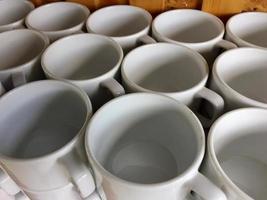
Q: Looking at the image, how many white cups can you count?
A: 12